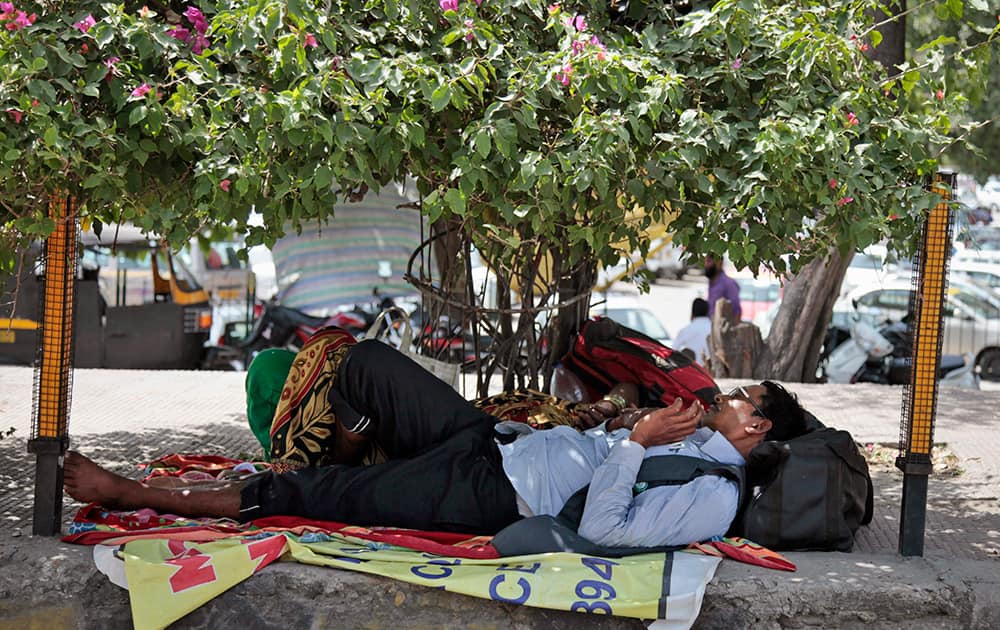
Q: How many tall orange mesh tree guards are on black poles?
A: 2